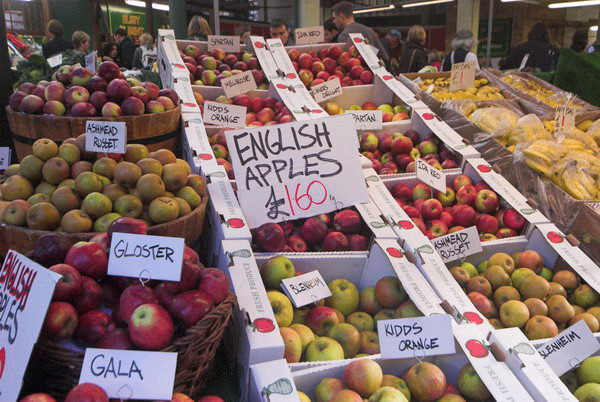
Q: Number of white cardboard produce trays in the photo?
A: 12